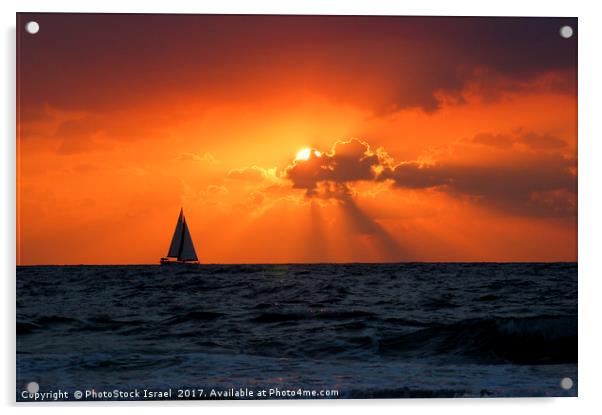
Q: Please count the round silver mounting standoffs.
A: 4